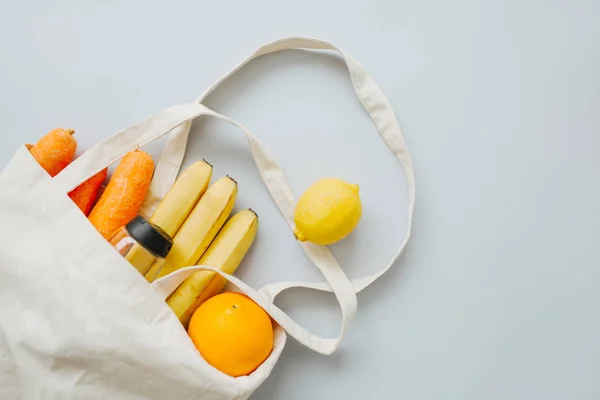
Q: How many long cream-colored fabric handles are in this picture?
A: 2